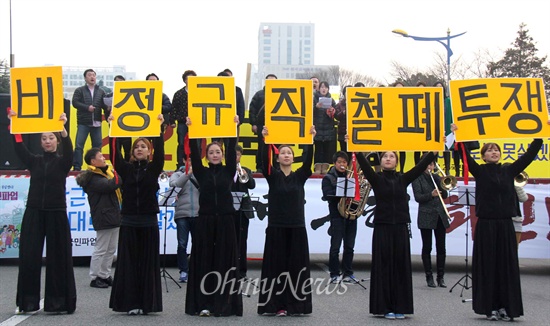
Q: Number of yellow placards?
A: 6